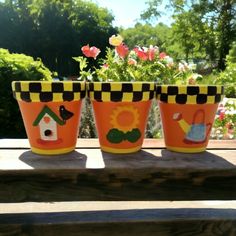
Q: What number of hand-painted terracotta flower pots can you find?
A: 3